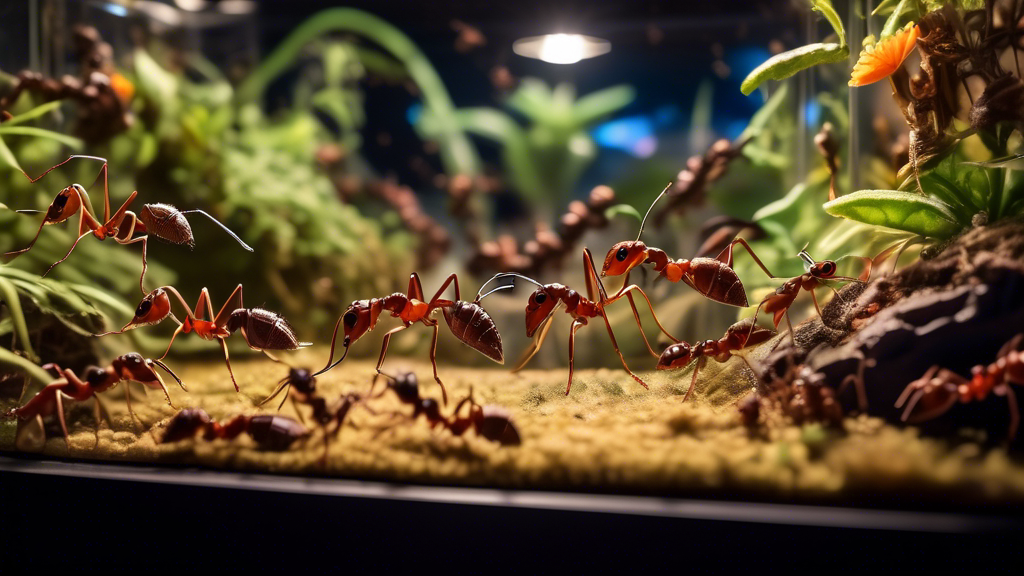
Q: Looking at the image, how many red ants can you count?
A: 12